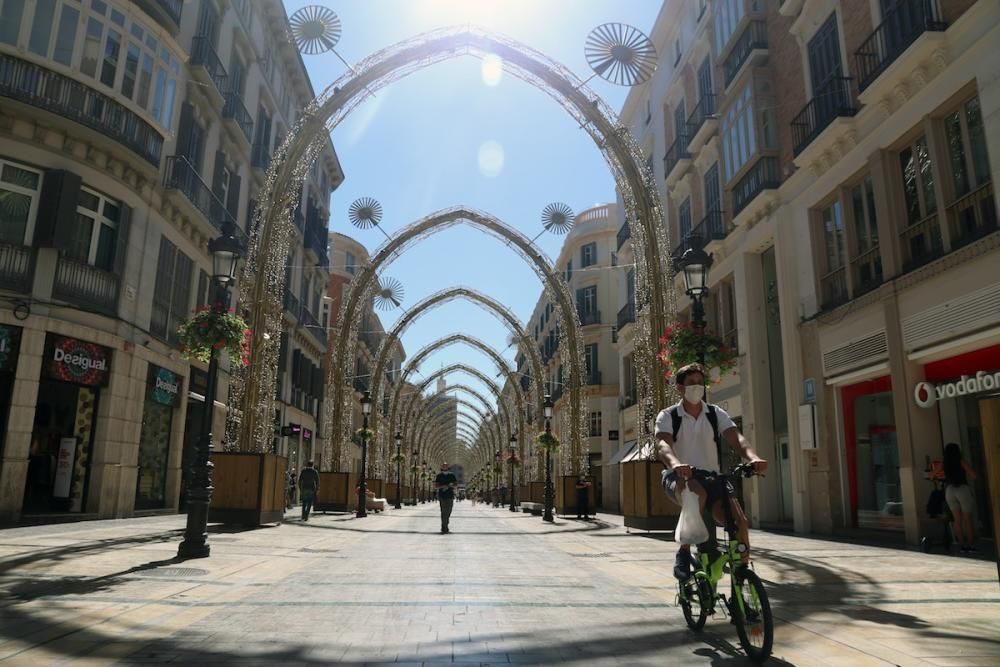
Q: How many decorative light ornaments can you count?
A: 5